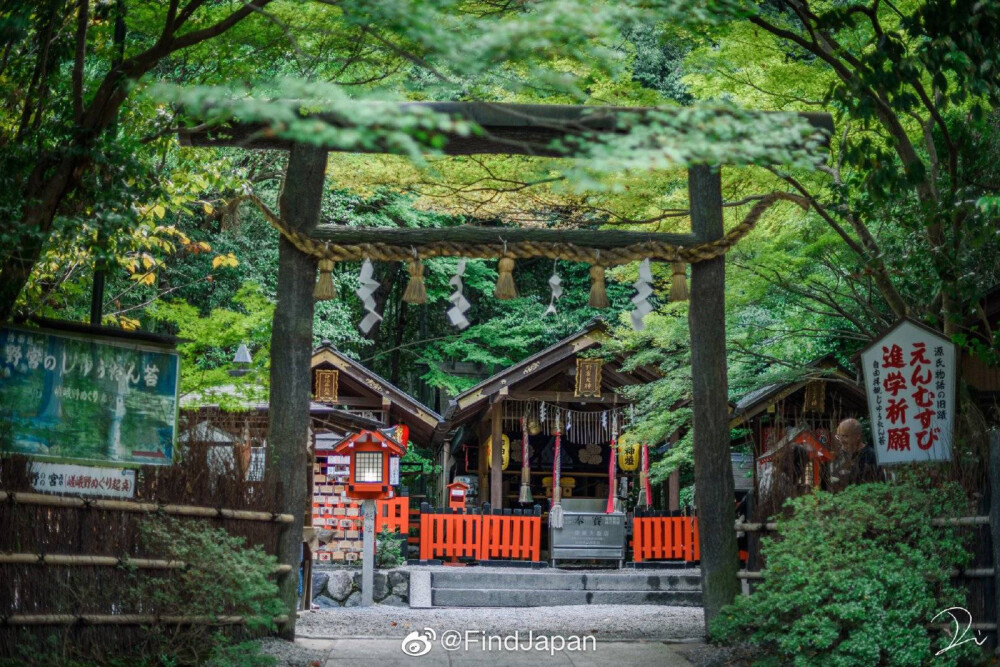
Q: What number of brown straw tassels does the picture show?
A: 5